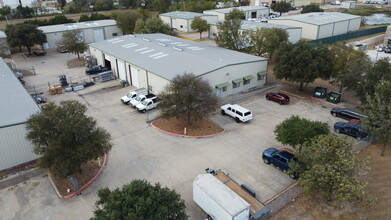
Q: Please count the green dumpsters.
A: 2